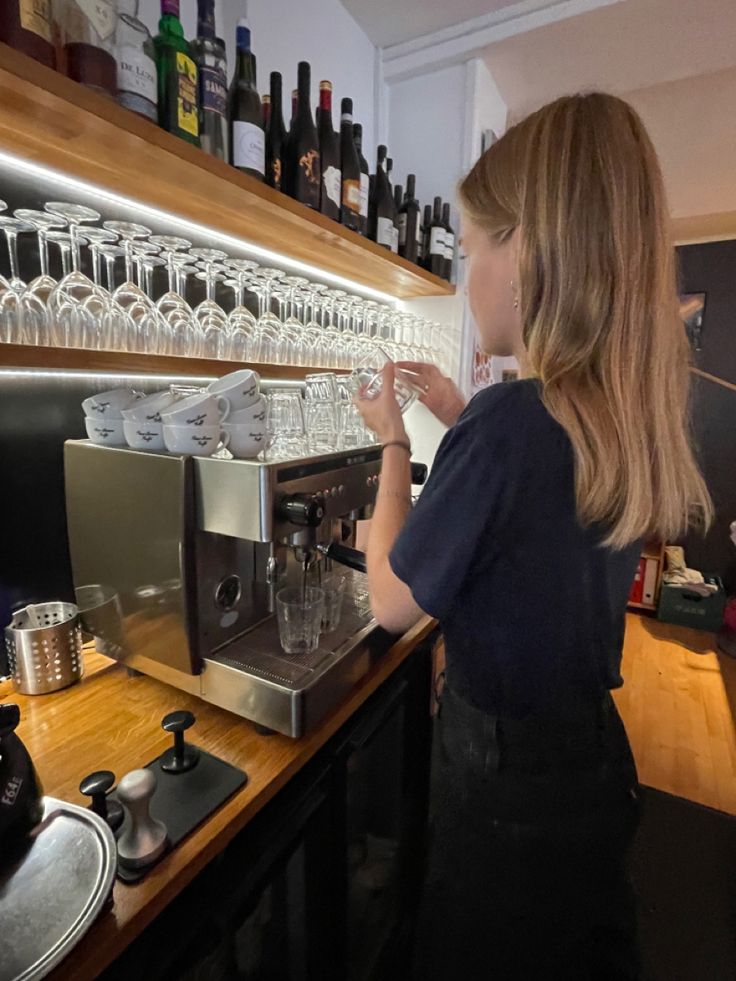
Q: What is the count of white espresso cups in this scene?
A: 9